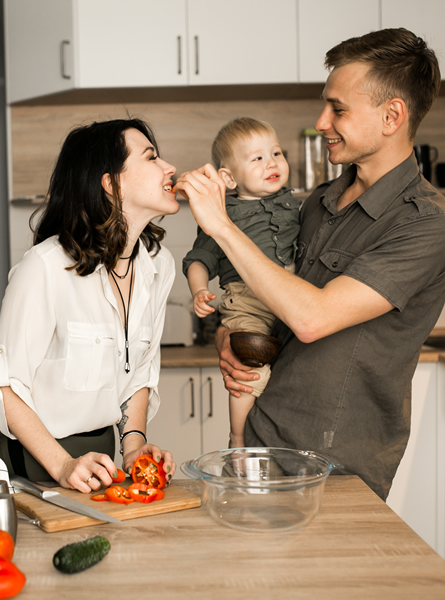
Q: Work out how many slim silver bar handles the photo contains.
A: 5